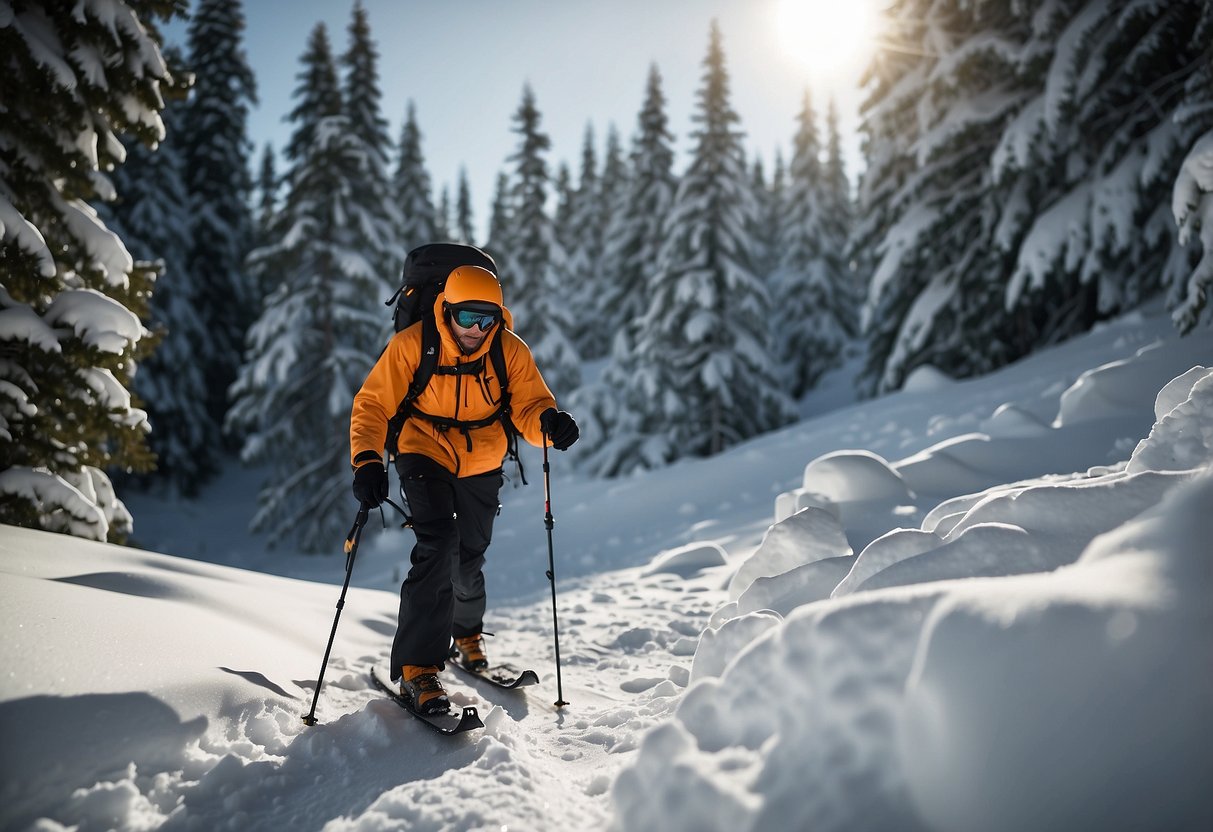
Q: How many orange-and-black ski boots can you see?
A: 2